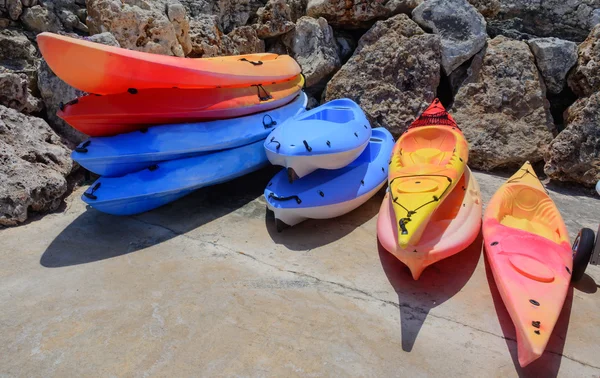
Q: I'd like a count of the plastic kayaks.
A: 9